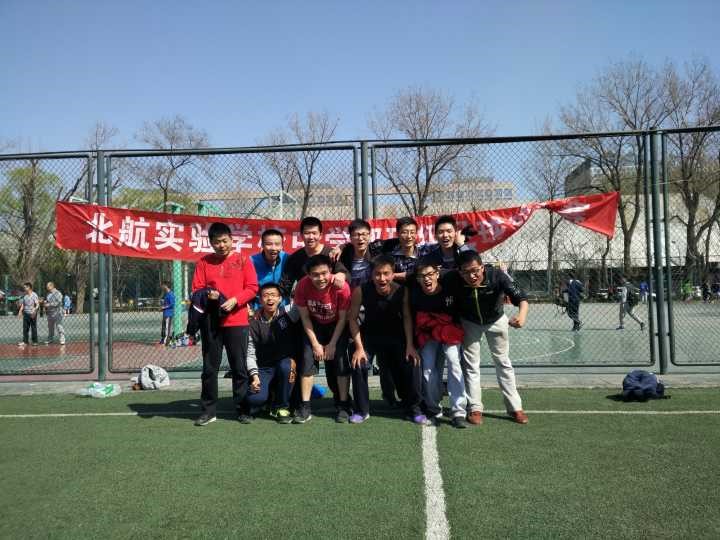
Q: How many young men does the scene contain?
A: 11